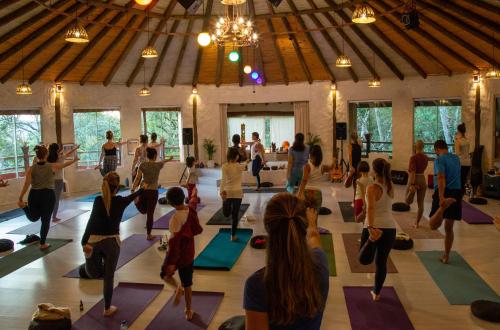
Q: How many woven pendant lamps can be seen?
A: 8